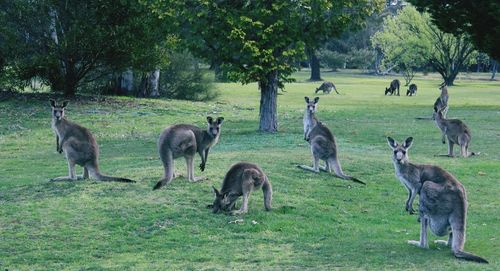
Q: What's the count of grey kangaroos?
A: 10